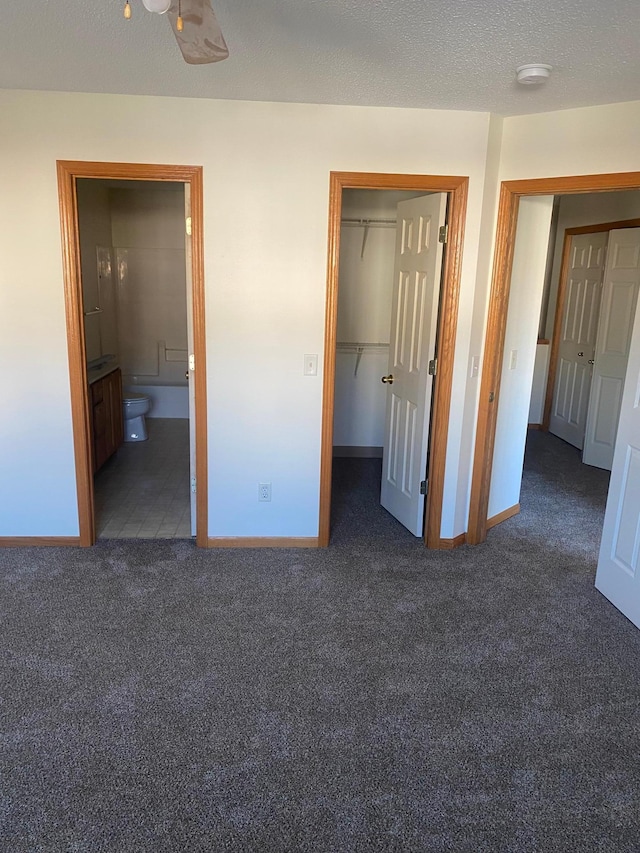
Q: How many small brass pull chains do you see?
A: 2